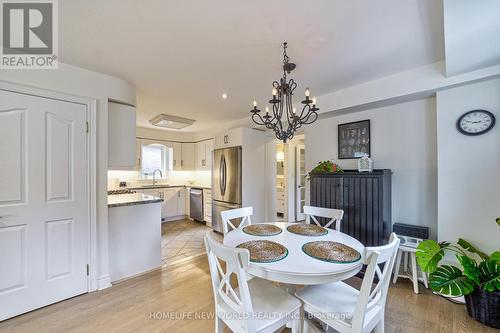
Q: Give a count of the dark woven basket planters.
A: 1